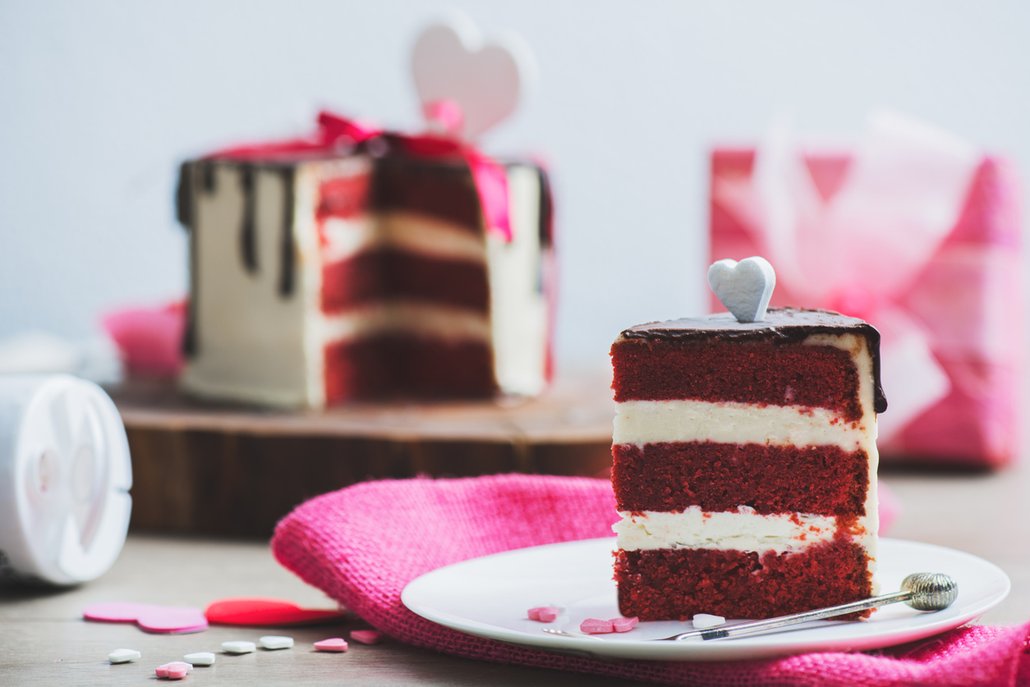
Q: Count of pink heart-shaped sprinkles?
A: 6